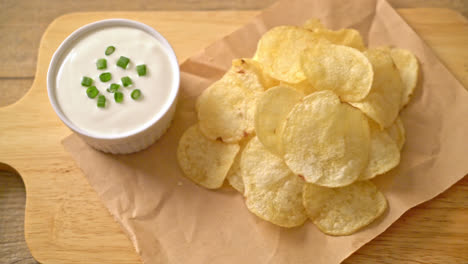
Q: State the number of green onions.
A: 12